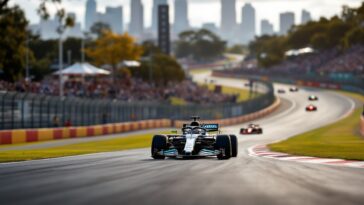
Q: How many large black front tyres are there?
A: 2